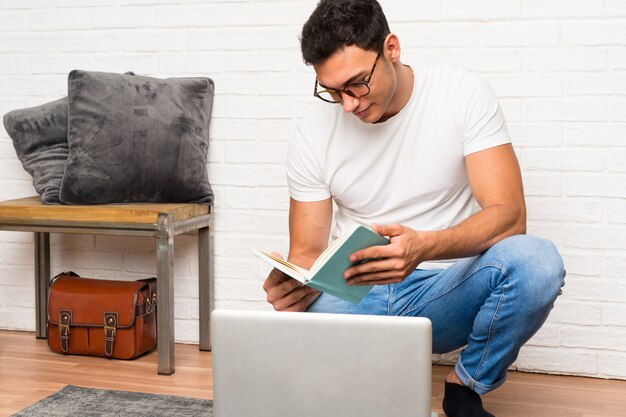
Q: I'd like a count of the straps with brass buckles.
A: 2